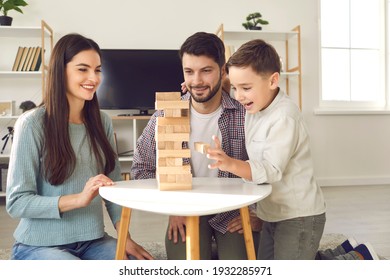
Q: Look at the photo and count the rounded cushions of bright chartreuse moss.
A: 0